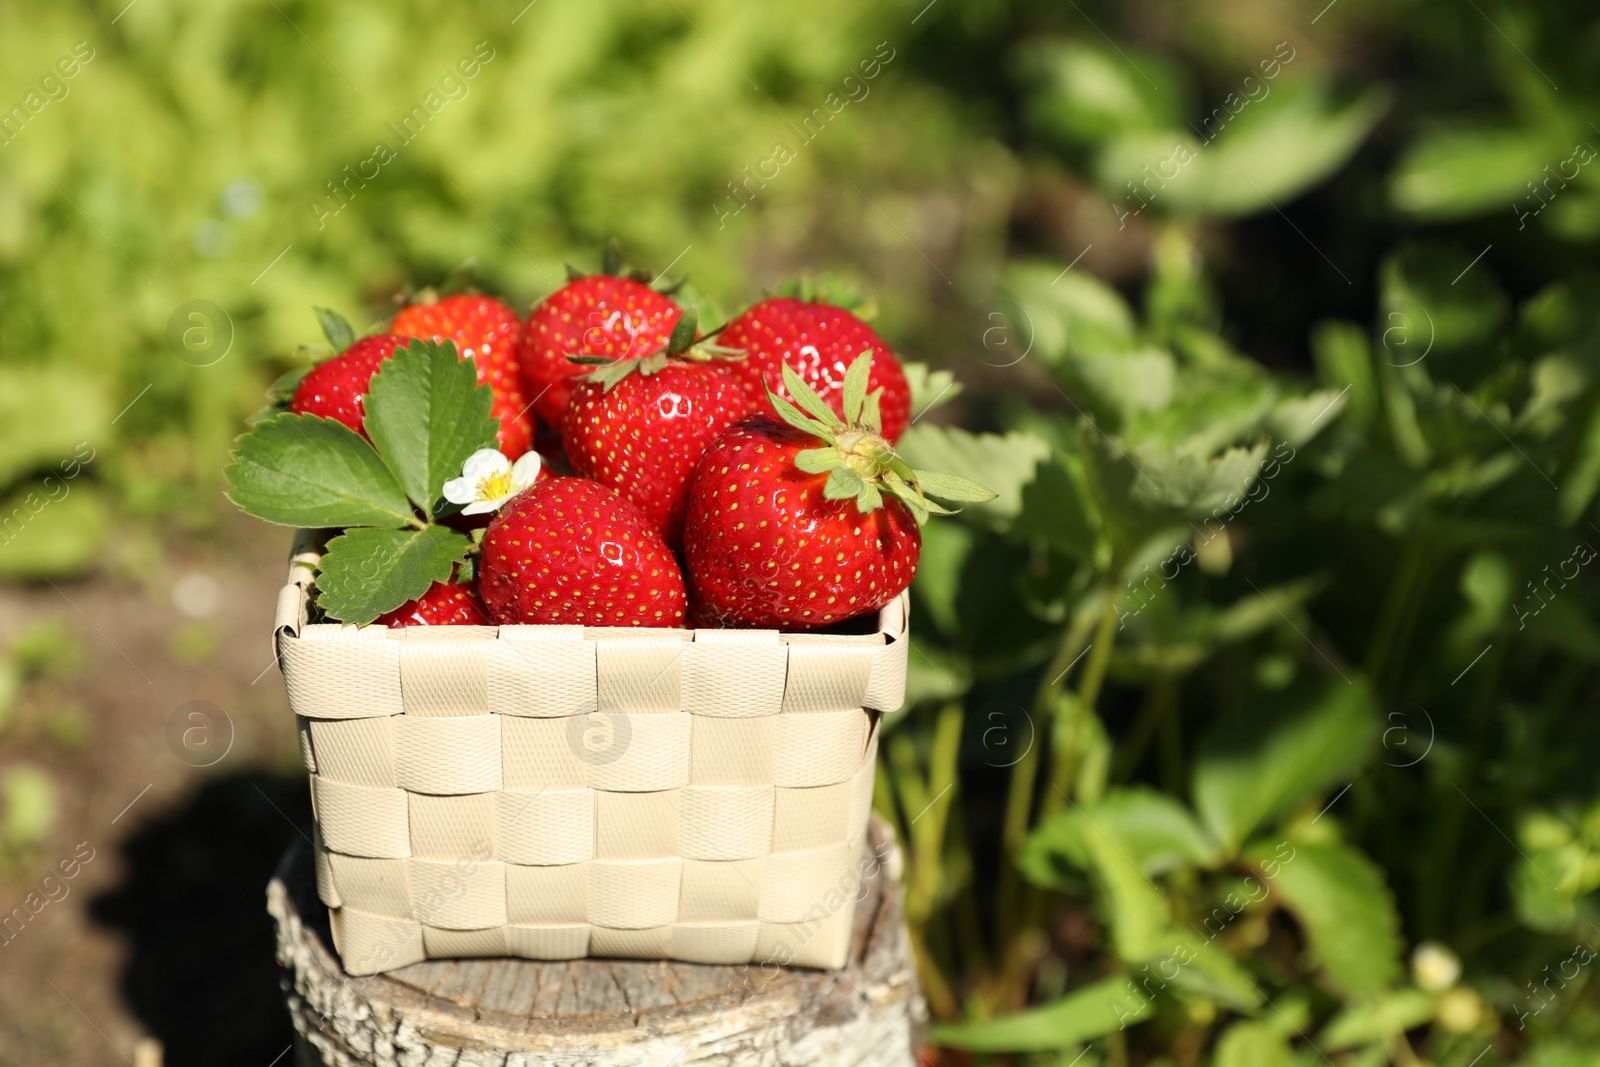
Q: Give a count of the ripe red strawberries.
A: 8